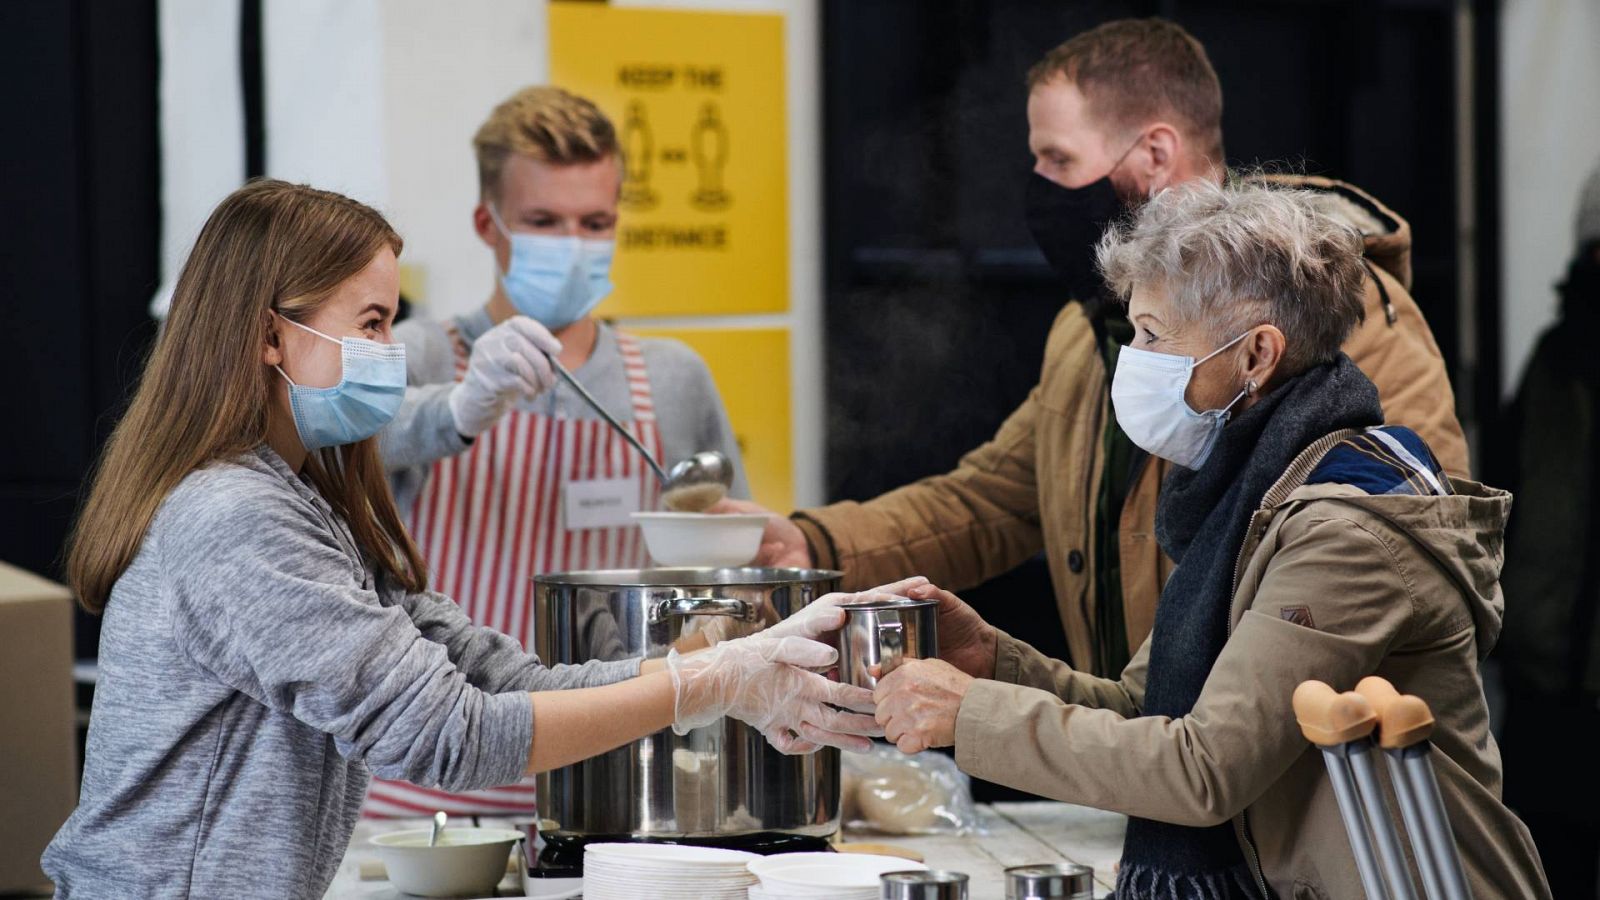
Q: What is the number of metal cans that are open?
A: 0